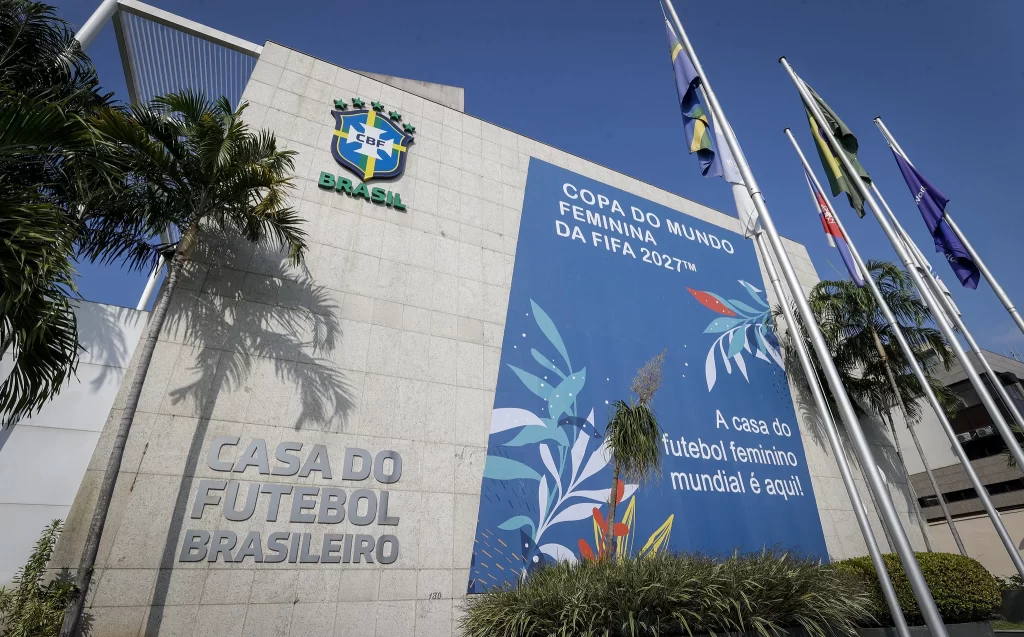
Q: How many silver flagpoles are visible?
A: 6